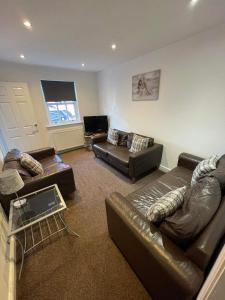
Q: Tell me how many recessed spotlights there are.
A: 5